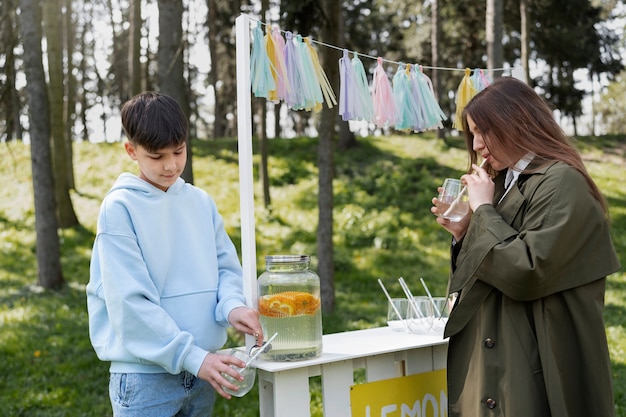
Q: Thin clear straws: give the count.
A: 6